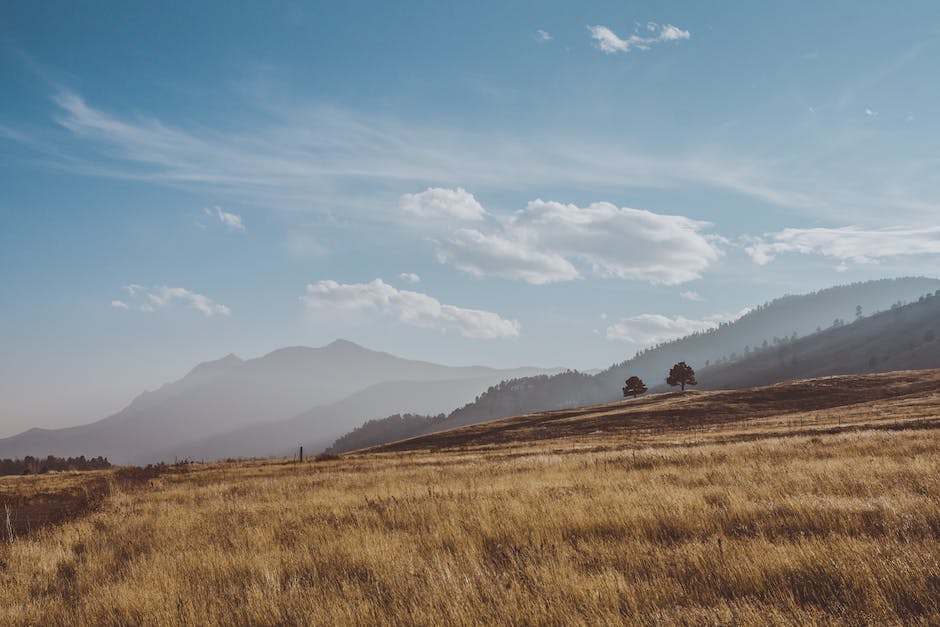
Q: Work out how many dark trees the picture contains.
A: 2